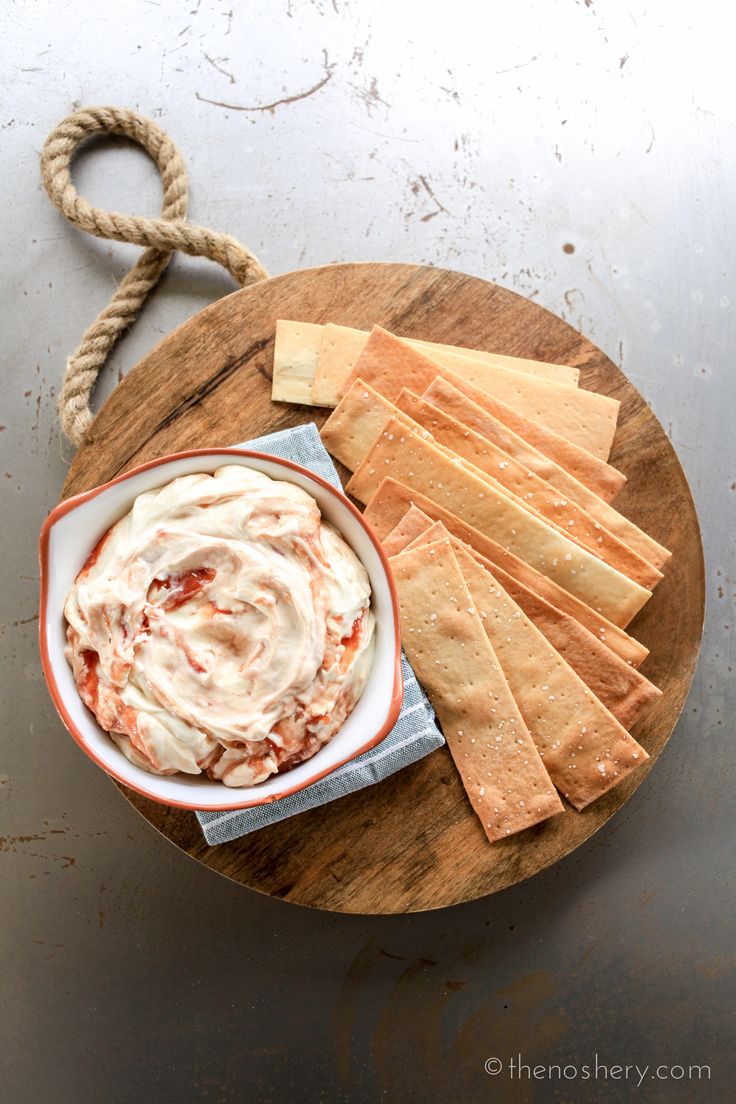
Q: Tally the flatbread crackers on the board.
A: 11